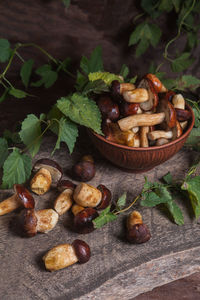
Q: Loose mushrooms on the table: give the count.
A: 9